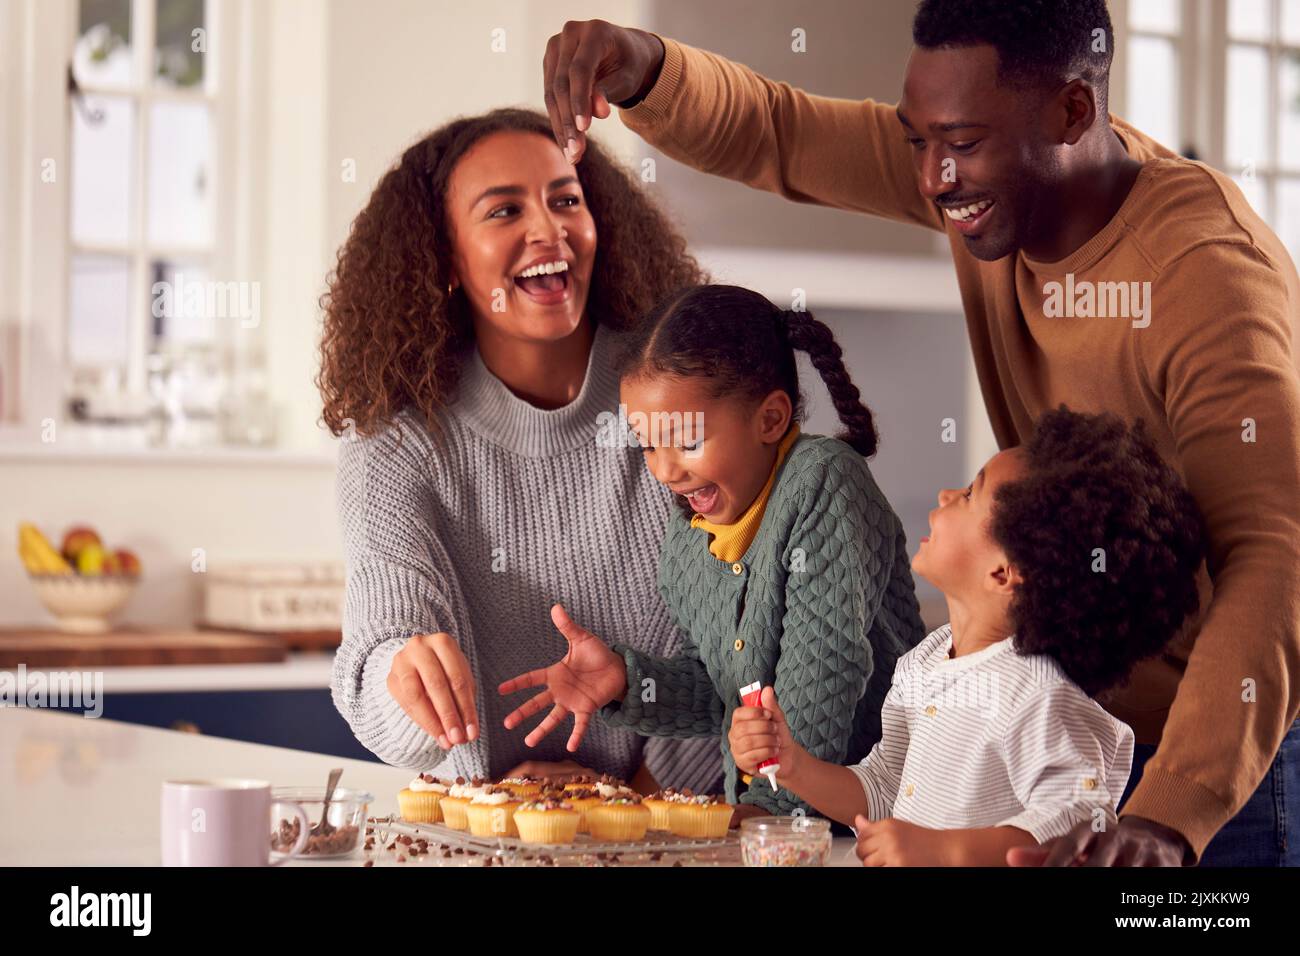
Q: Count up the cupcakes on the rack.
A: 12